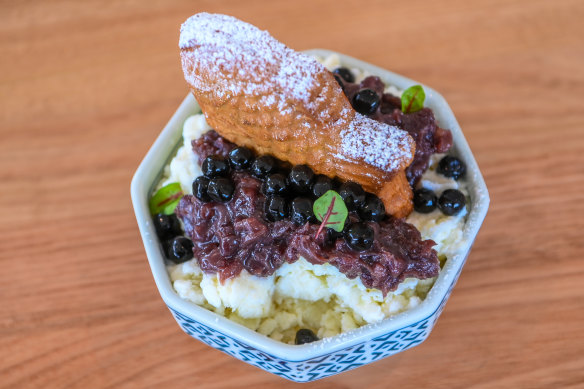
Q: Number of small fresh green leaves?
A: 3